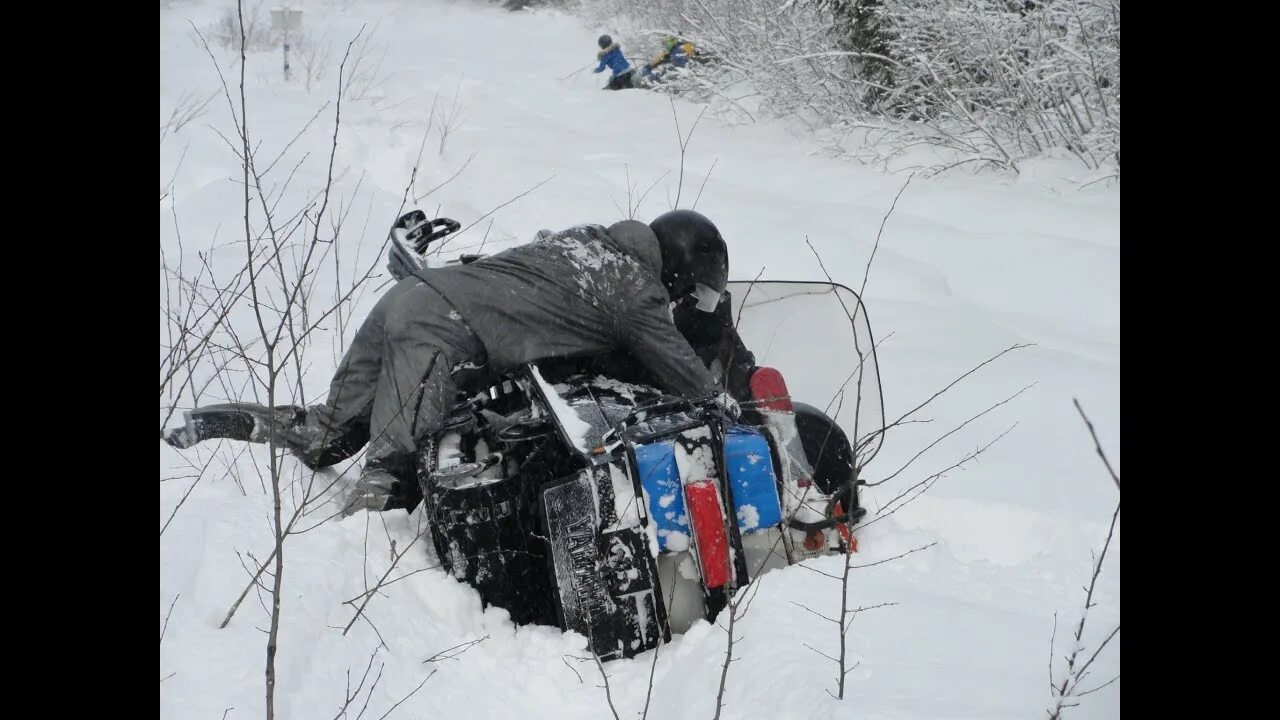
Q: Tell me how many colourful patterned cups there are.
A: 0